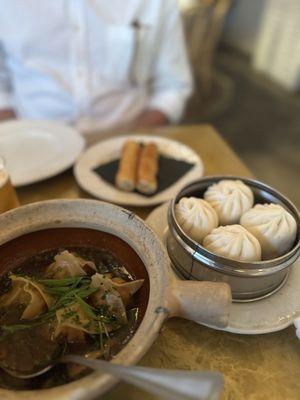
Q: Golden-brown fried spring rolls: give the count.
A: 2